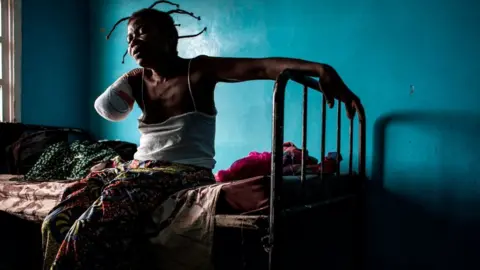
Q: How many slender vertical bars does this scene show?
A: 4